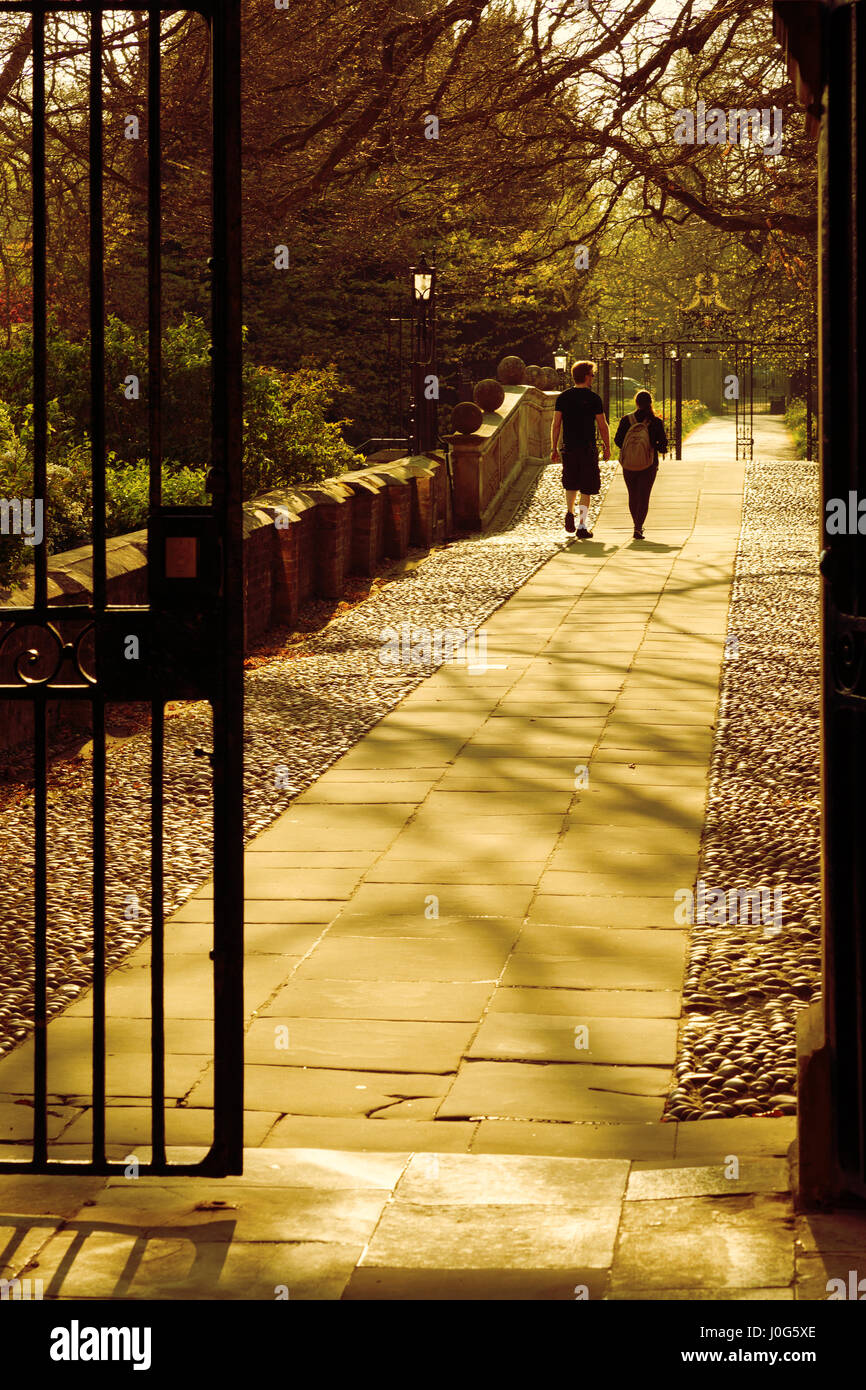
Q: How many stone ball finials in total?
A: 5